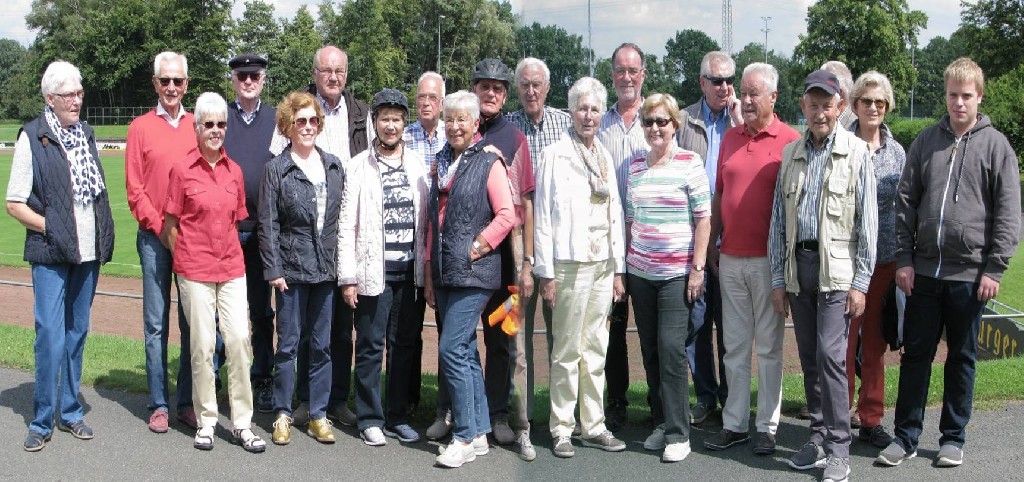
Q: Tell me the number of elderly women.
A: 8